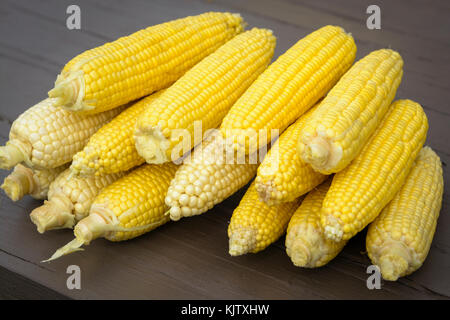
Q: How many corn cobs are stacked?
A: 15